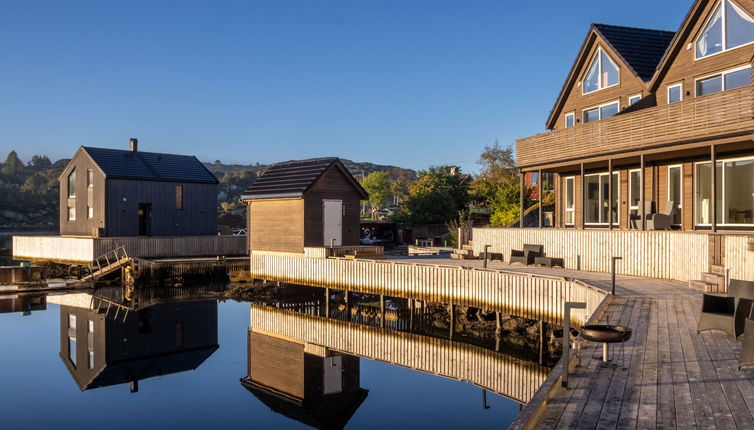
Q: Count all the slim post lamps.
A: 4